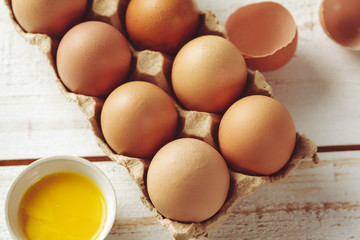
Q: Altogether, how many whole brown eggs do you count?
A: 7